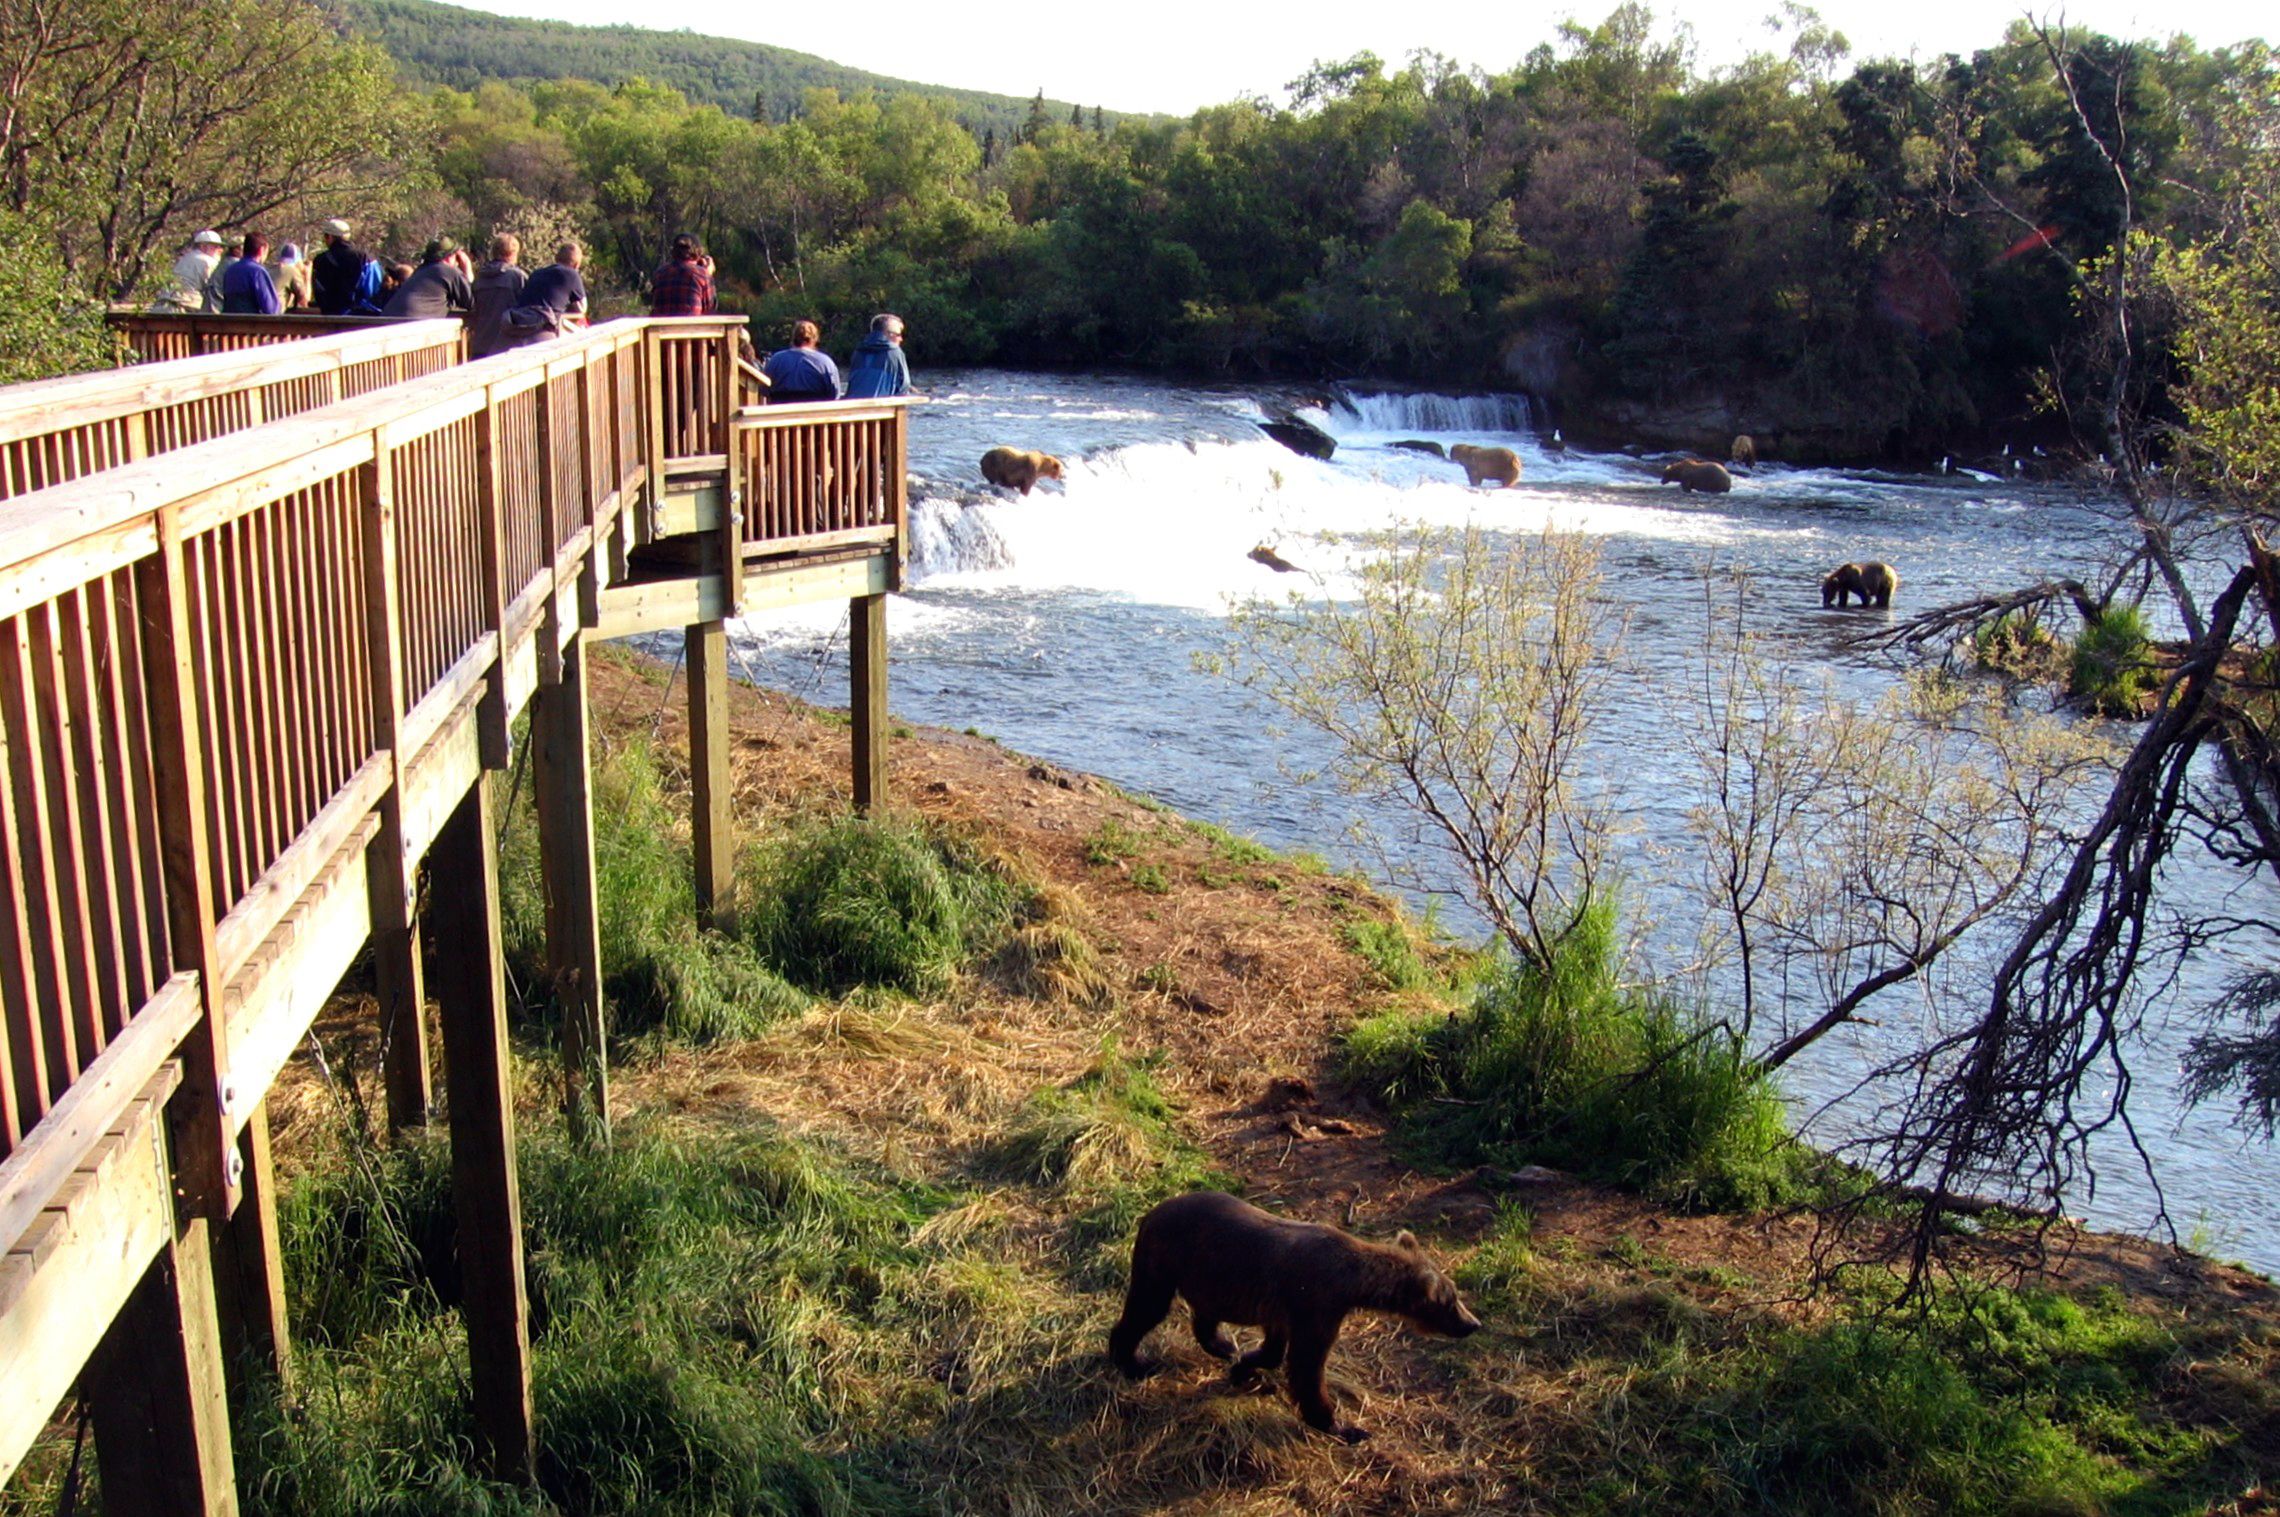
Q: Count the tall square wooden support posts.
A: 7